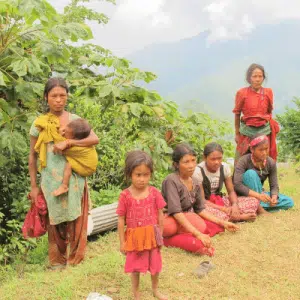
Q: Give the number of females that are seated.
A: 3